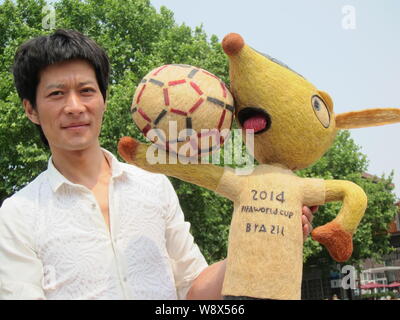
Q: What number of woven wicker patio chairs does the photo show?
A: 0